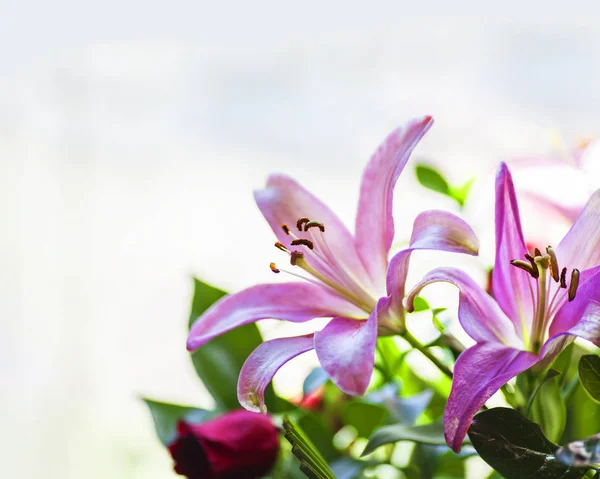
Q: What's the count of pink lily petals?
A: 12